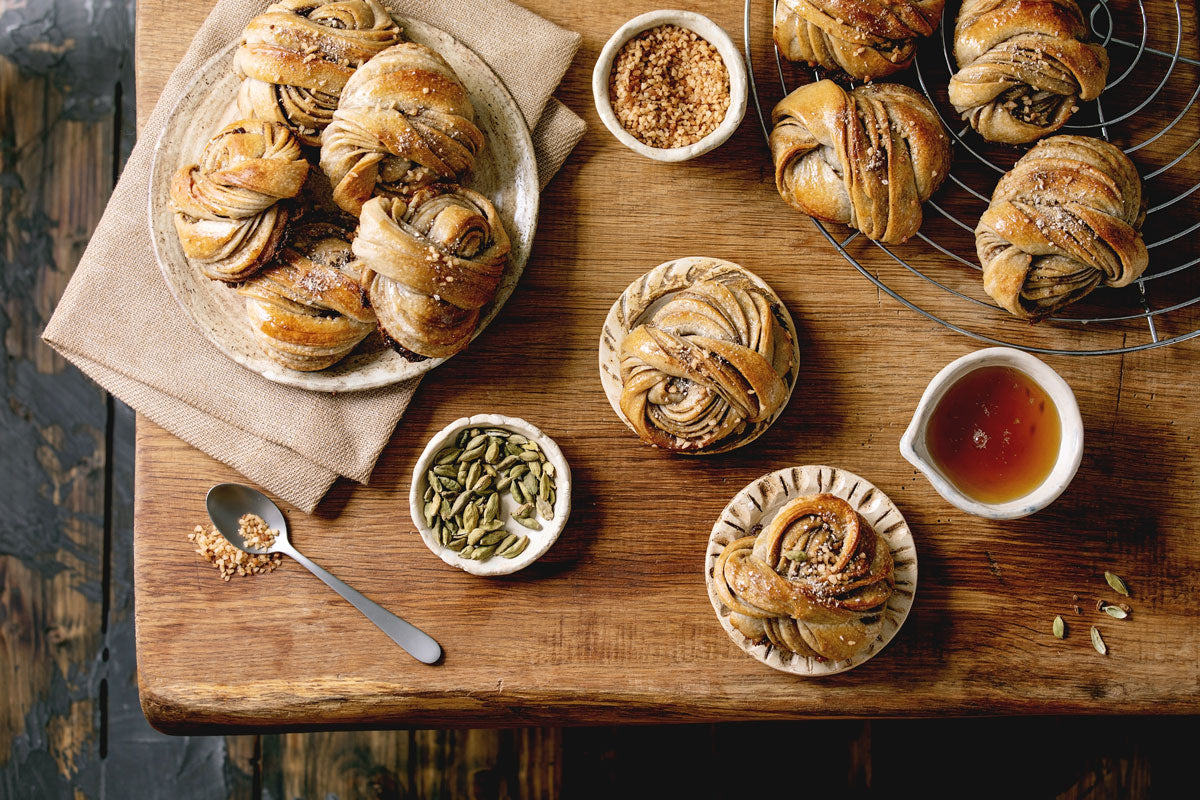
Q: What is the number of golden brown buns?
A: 11